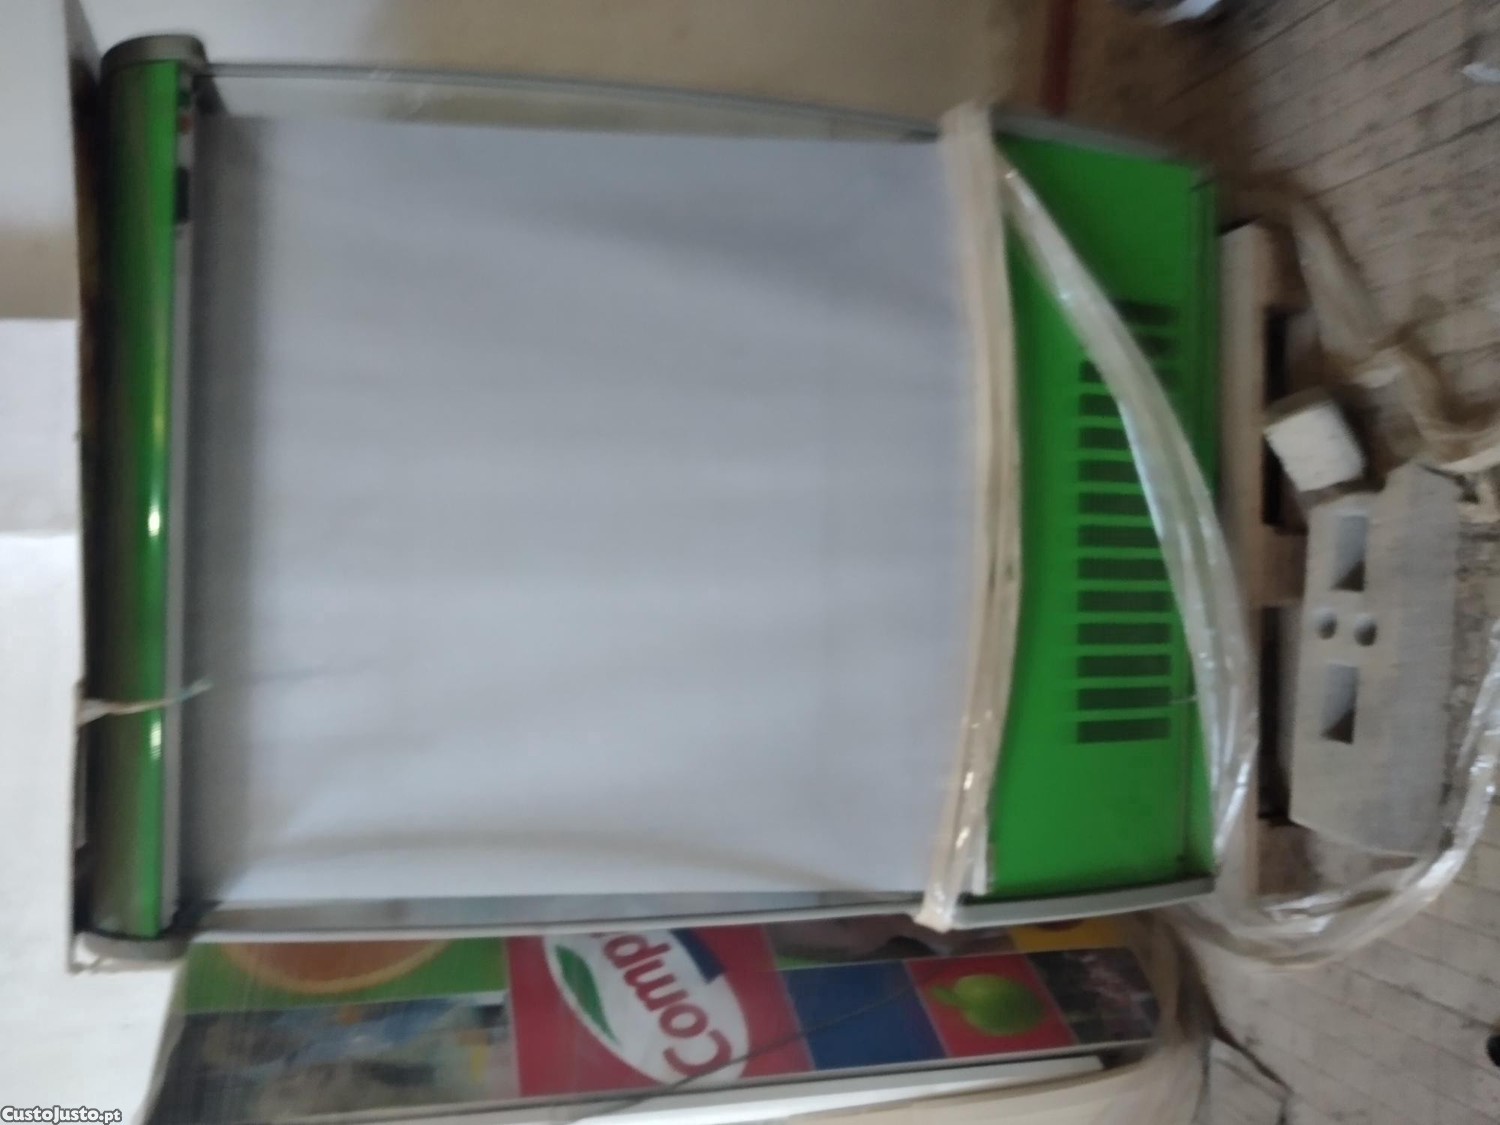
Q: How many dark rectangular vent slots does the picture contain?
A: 14